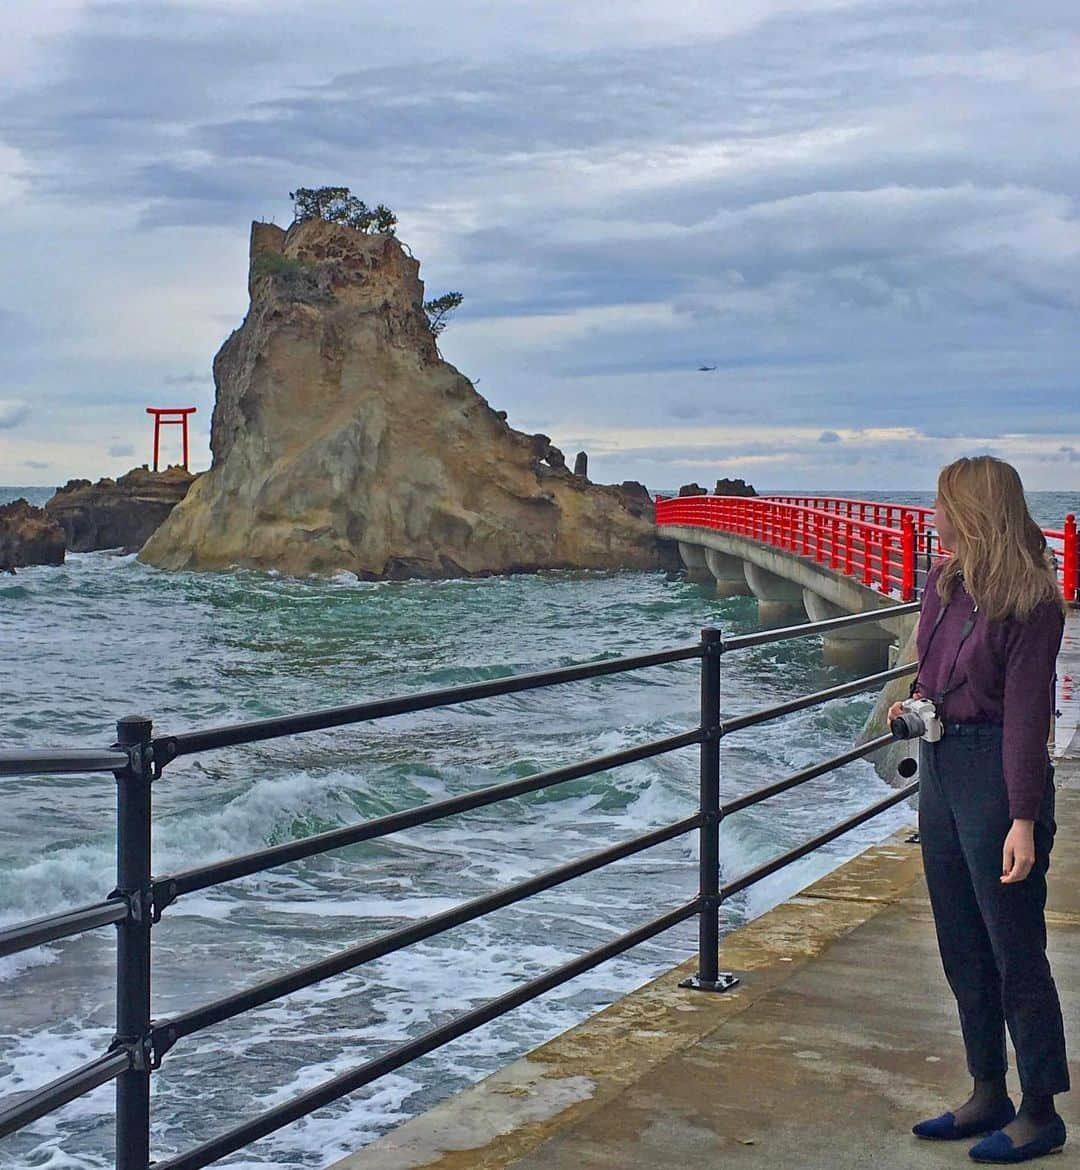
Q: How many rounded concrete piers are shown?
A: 4